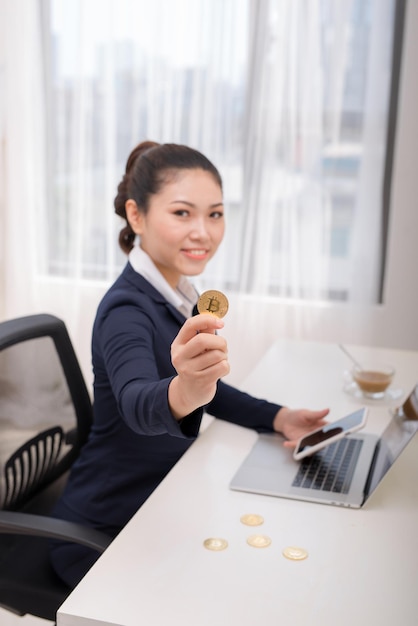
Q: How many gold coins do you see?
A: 5